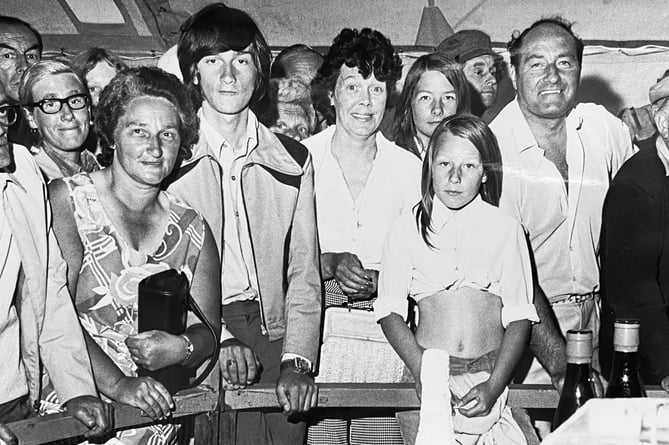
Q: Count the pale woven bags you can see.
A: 1